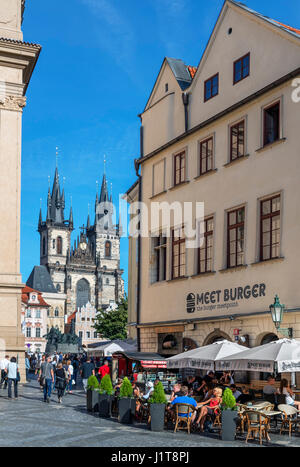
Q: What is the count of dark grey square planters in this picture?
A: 5